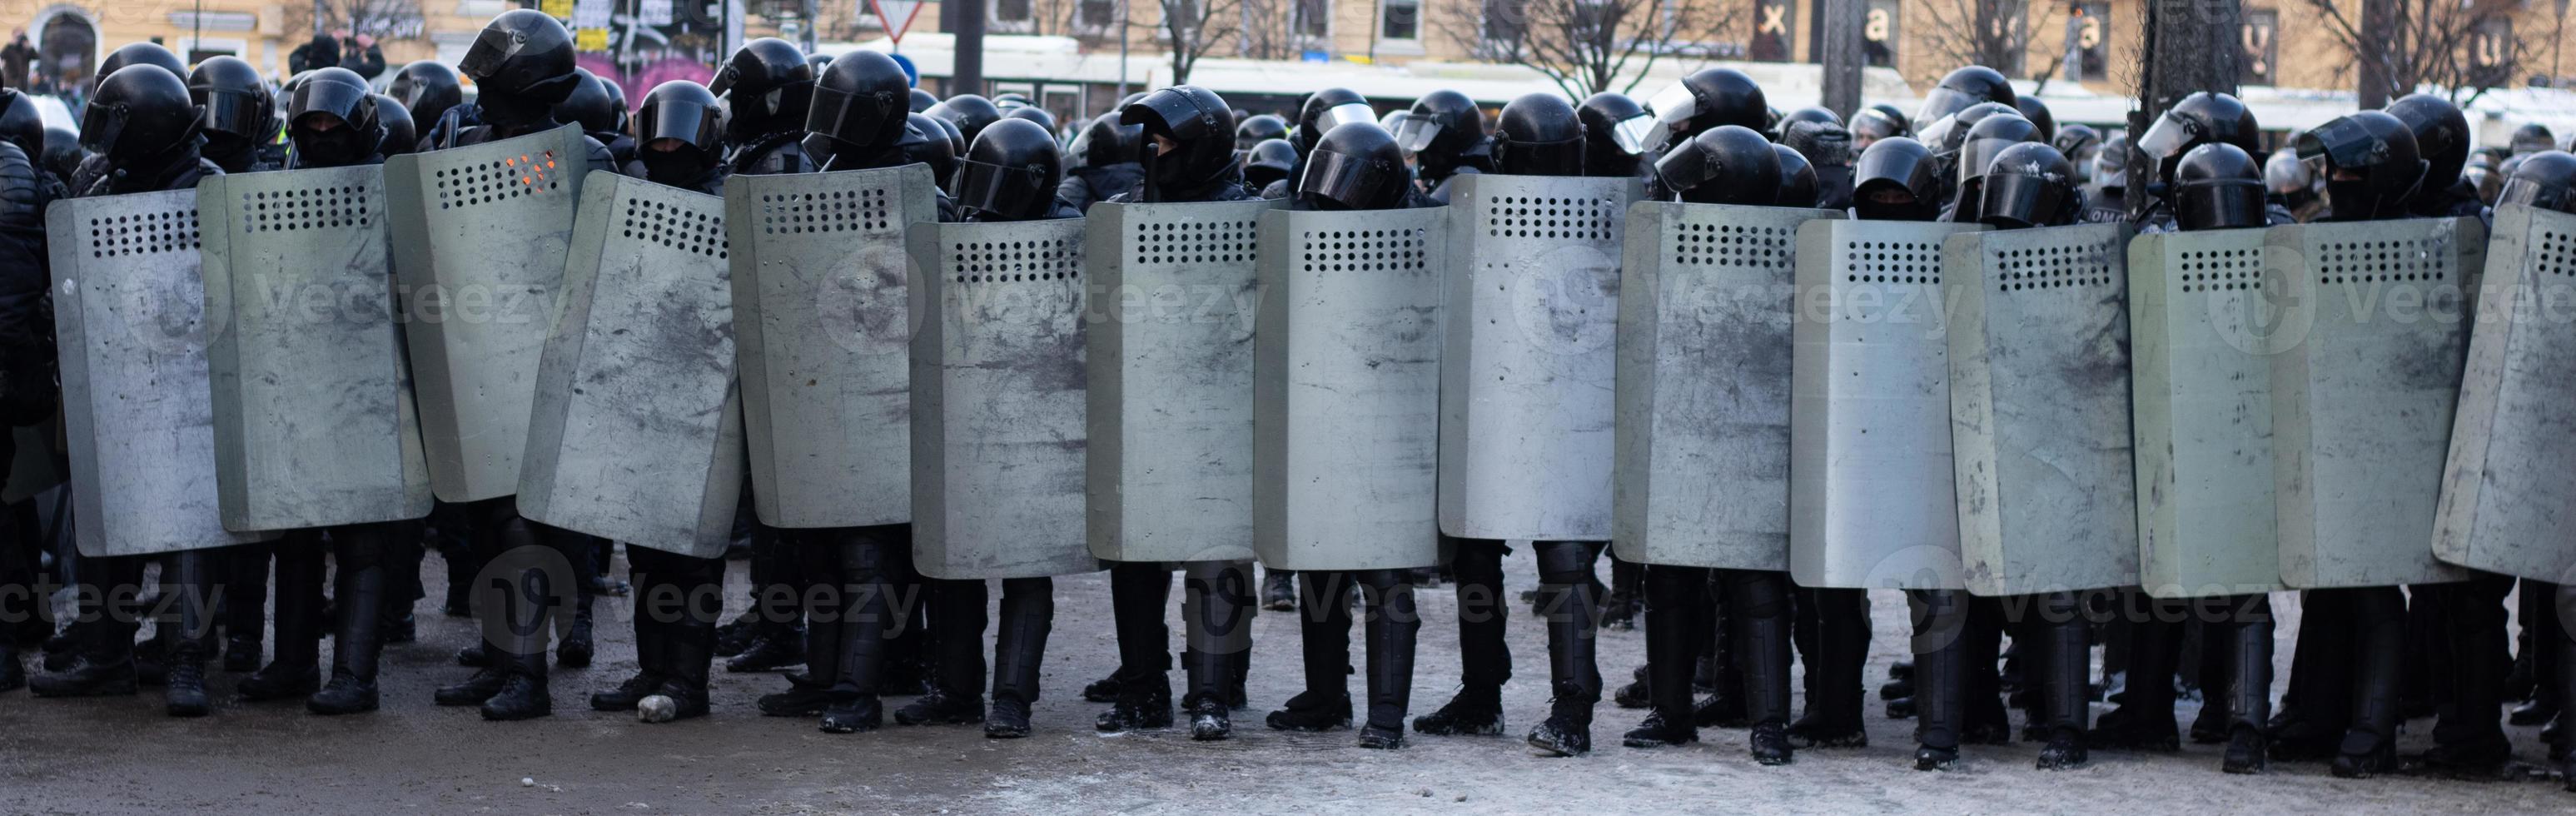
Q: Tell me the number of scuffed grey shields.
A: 15